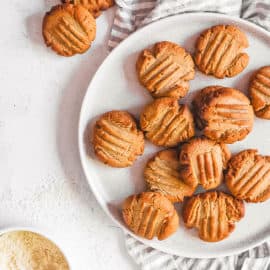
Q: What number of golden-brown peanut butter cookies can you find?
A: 13